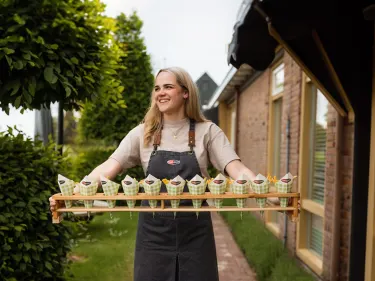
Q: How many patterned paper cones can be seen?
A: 11